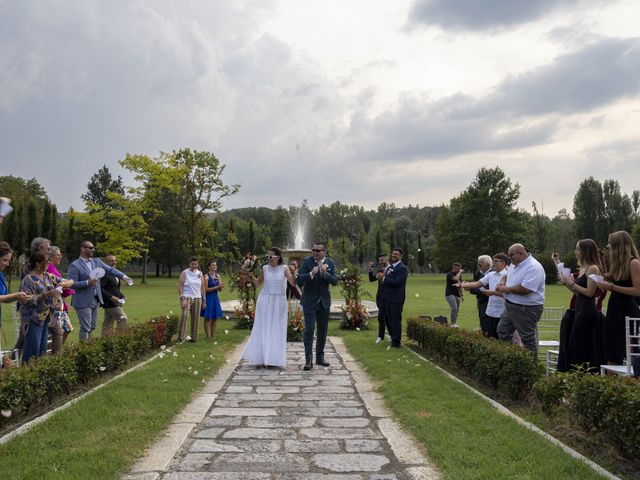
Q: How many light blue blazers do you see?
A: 1